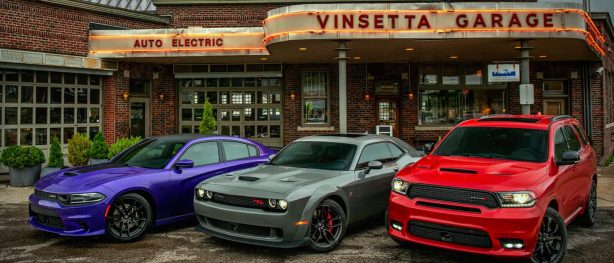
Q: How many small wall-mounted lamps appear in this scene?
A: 5